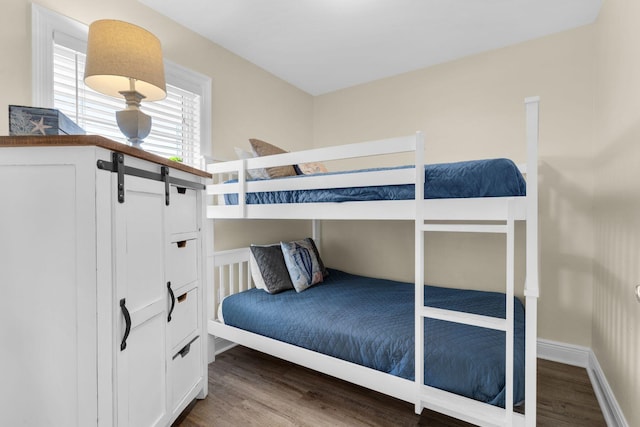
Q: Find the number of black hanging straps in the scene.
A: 2